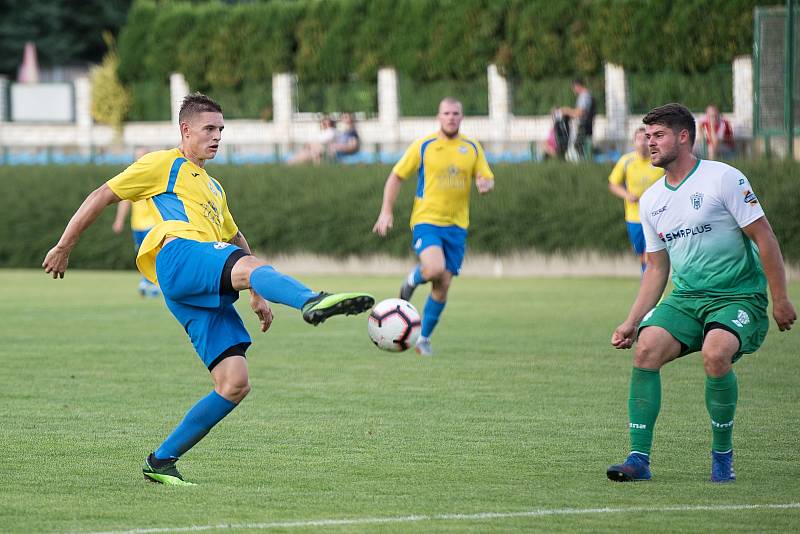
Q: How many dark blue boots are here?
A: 2